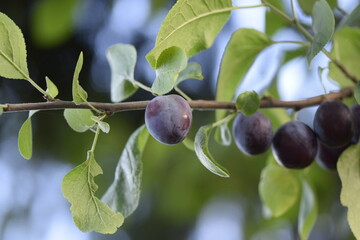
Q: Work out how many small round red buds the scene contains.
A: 0